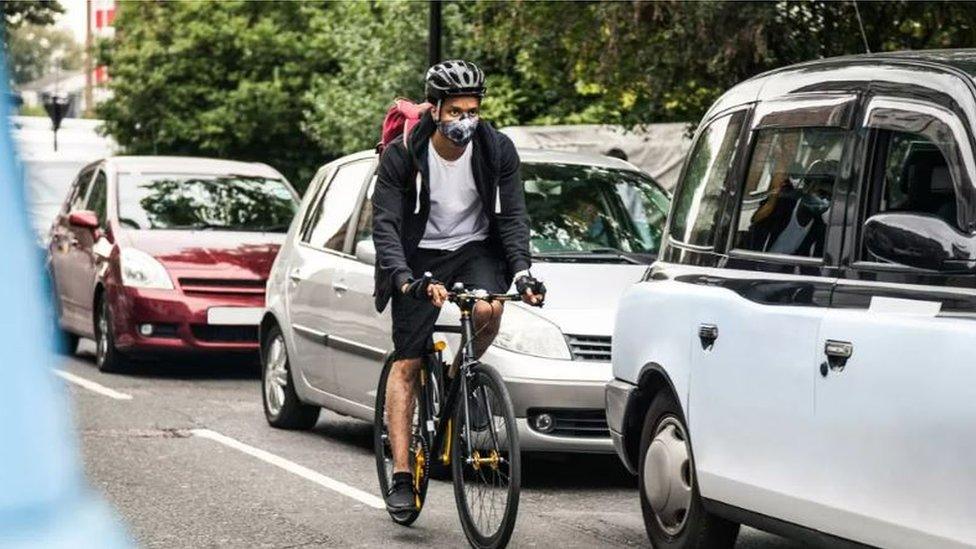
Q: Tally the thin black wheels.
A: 2